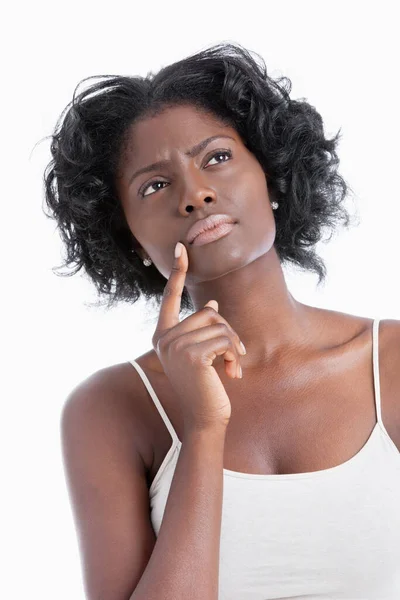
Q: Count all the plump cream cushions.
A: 0